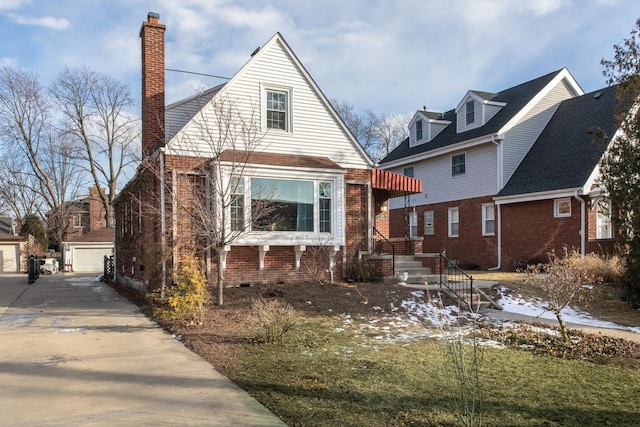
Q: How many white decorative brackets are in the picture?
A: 4